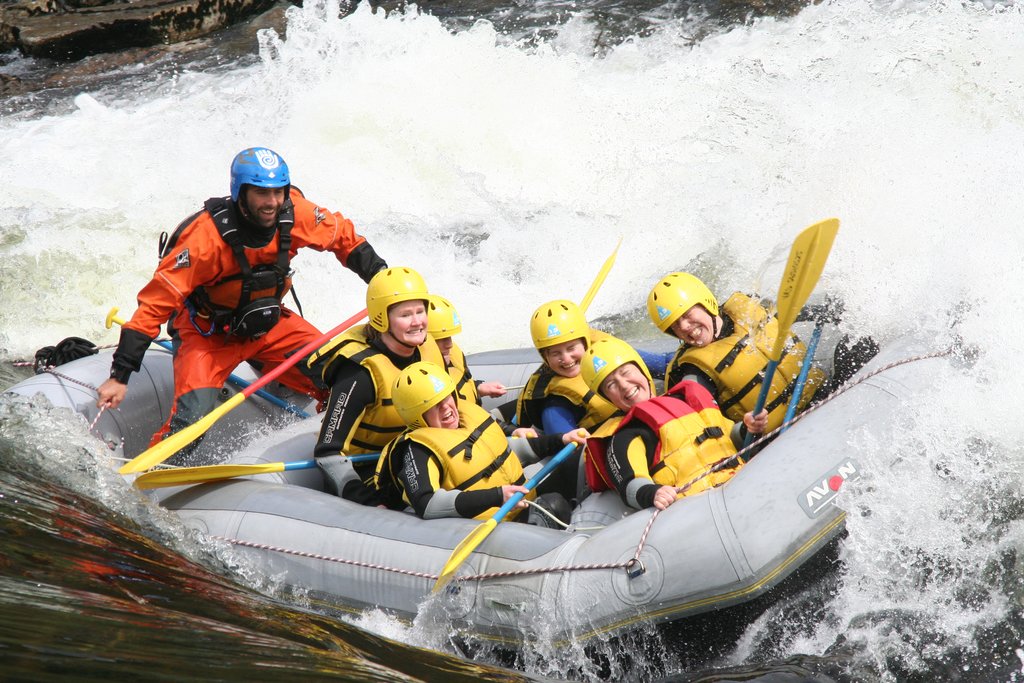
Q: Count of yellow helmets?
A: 6